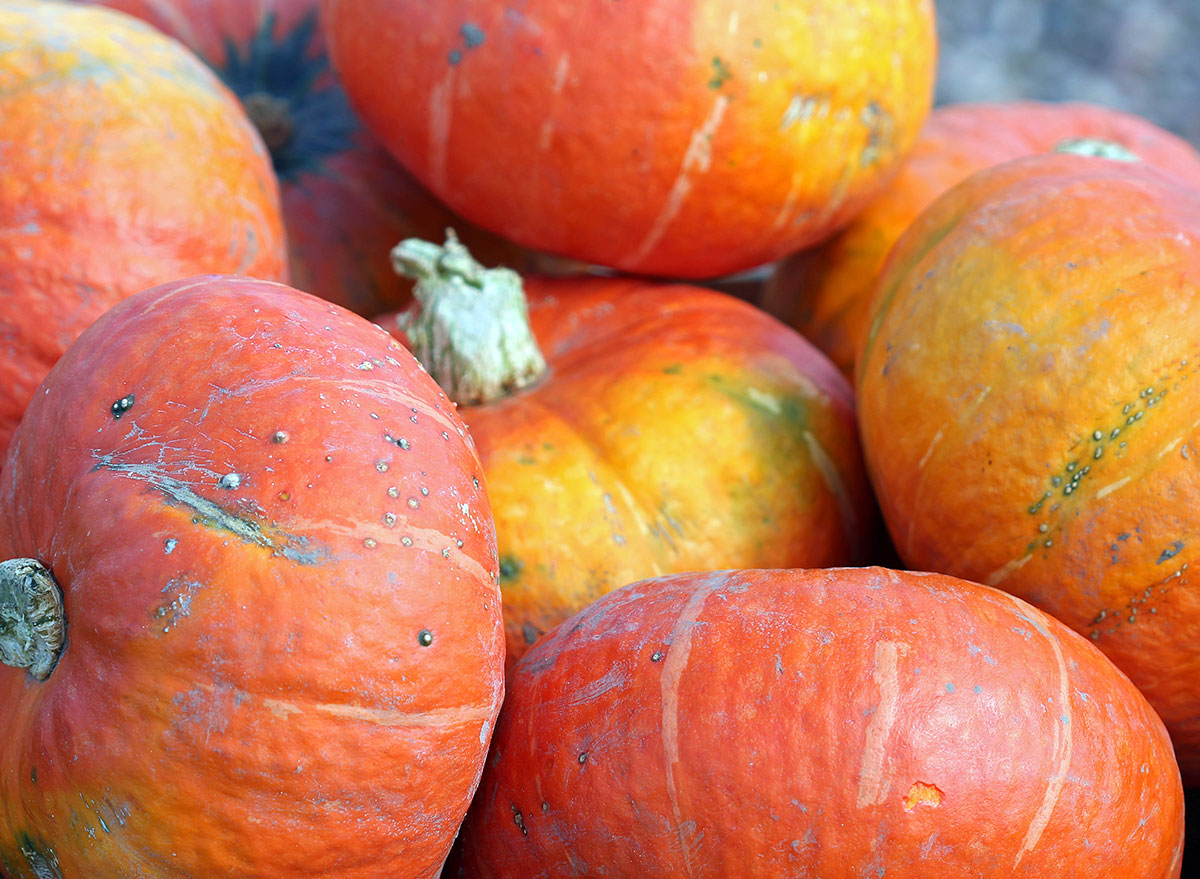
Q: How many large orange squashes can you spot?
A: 8